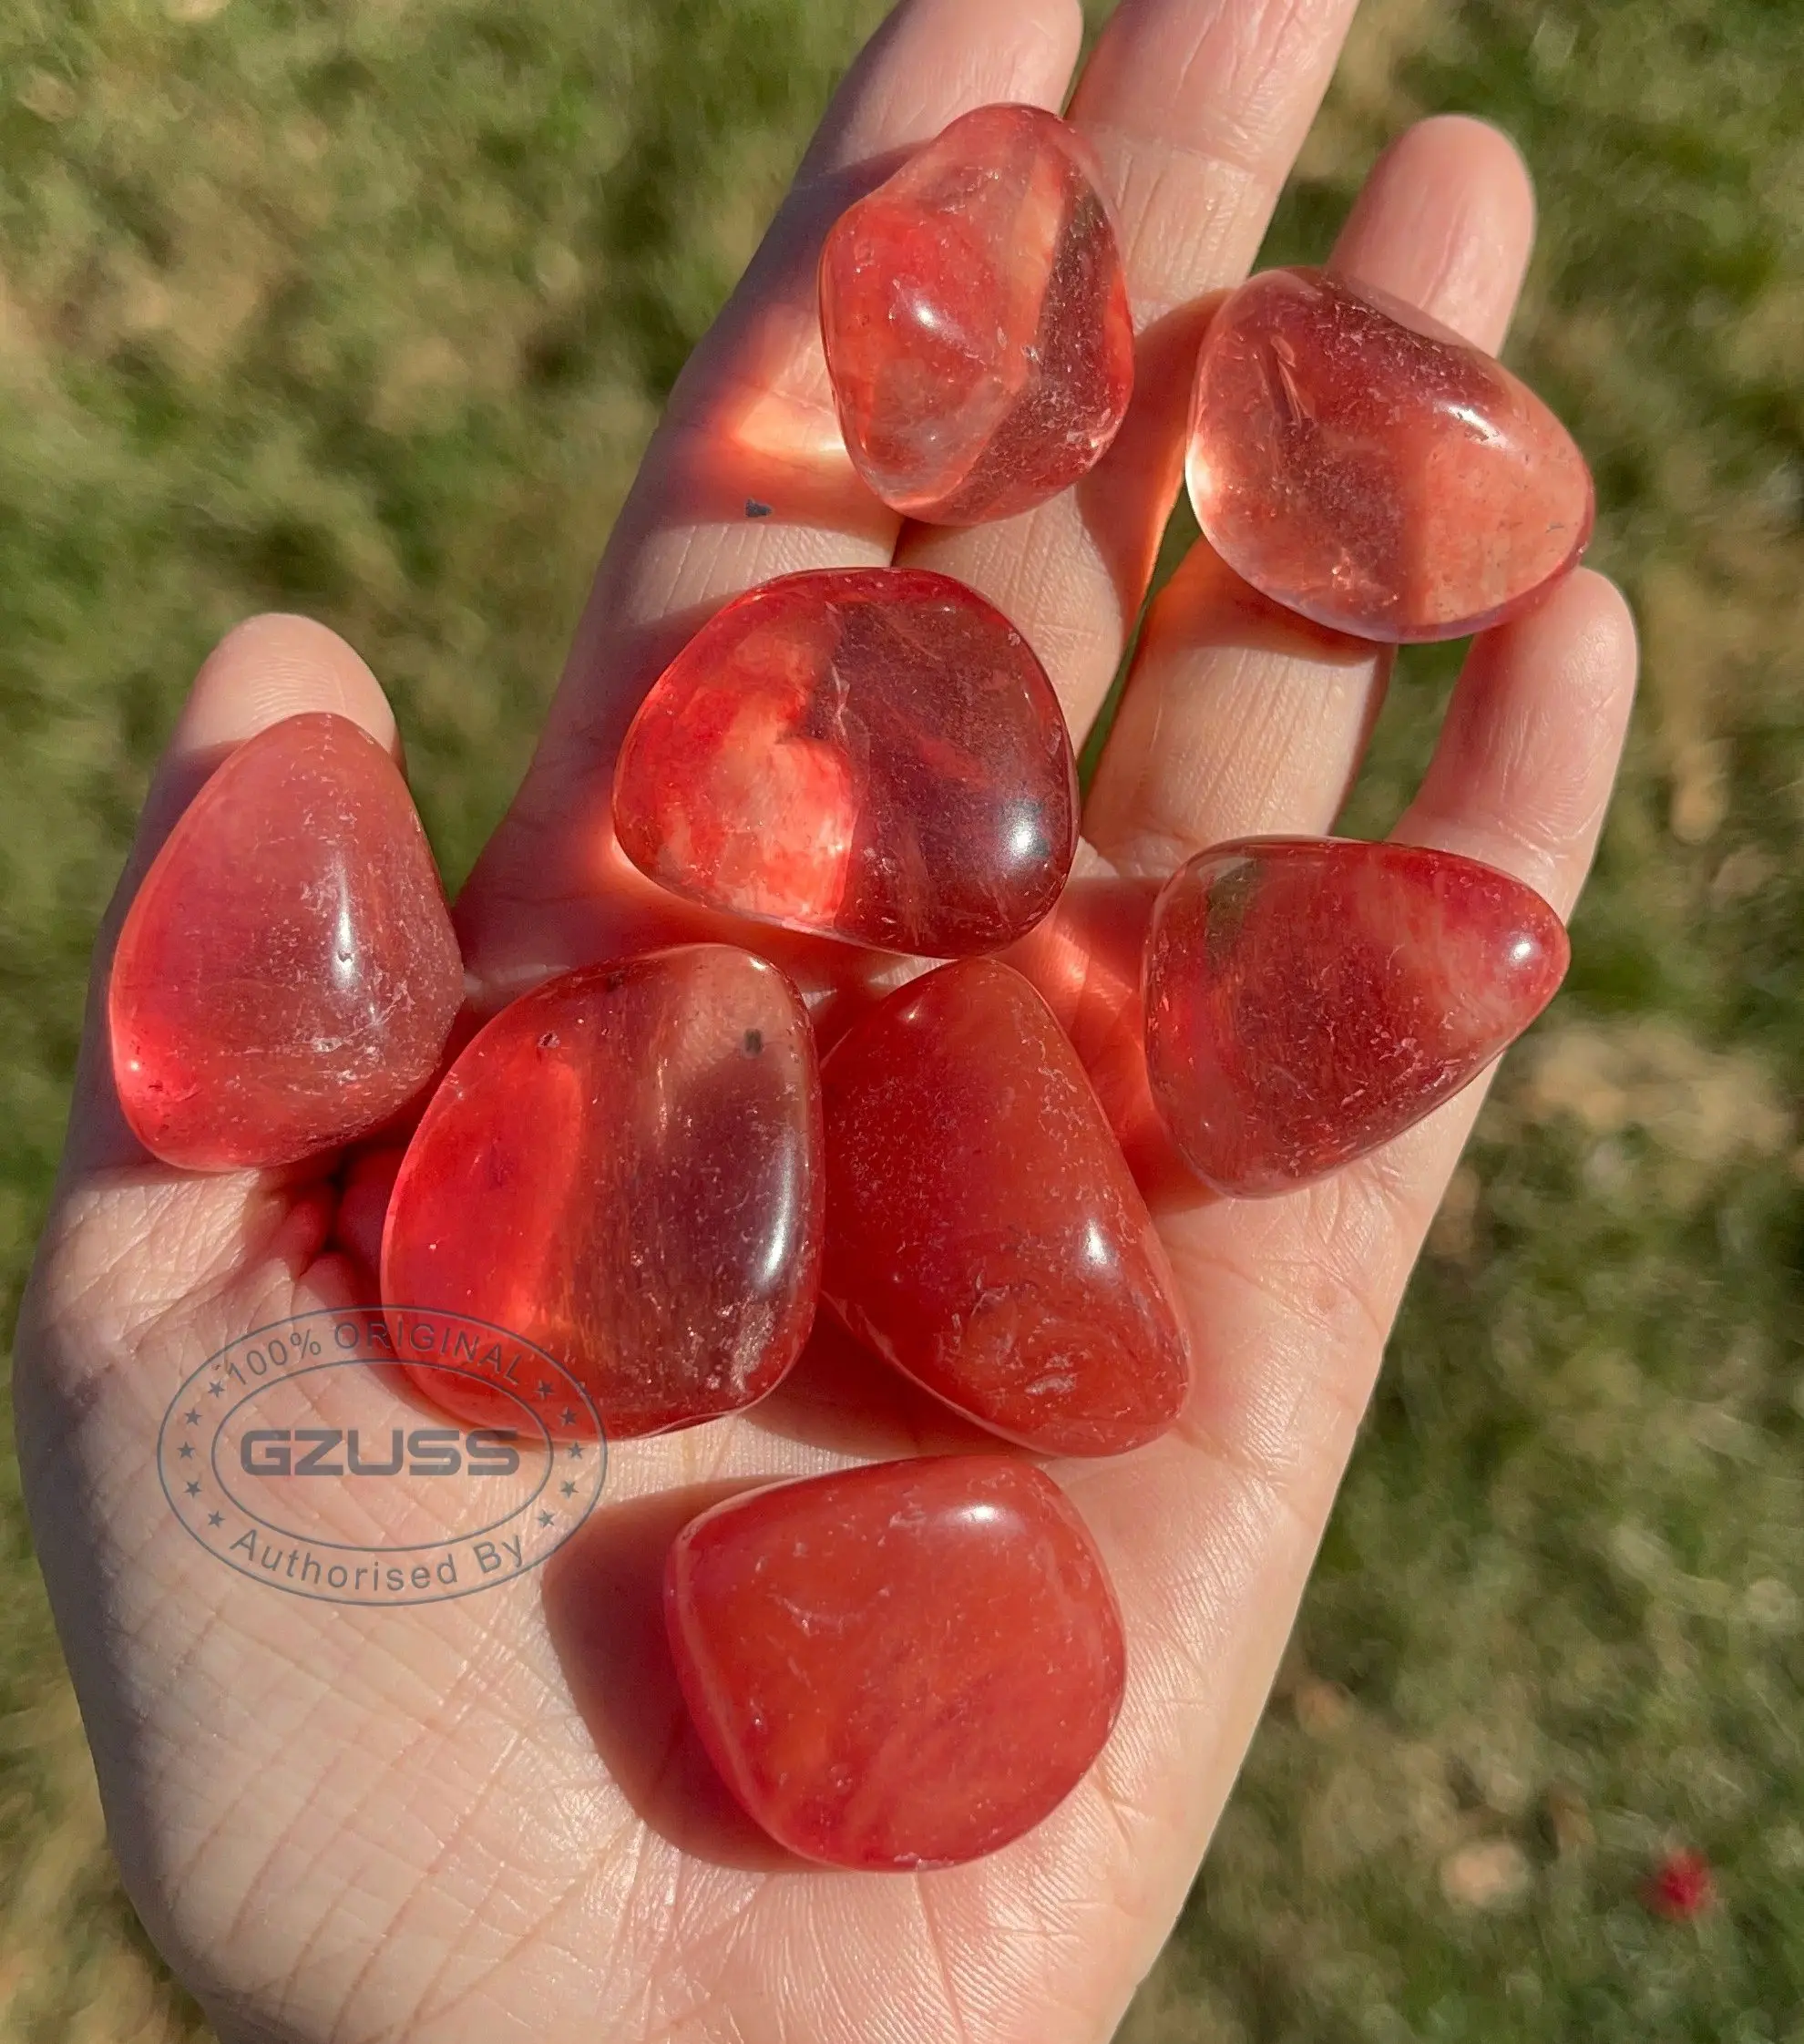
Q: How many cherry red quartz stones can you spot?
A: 8